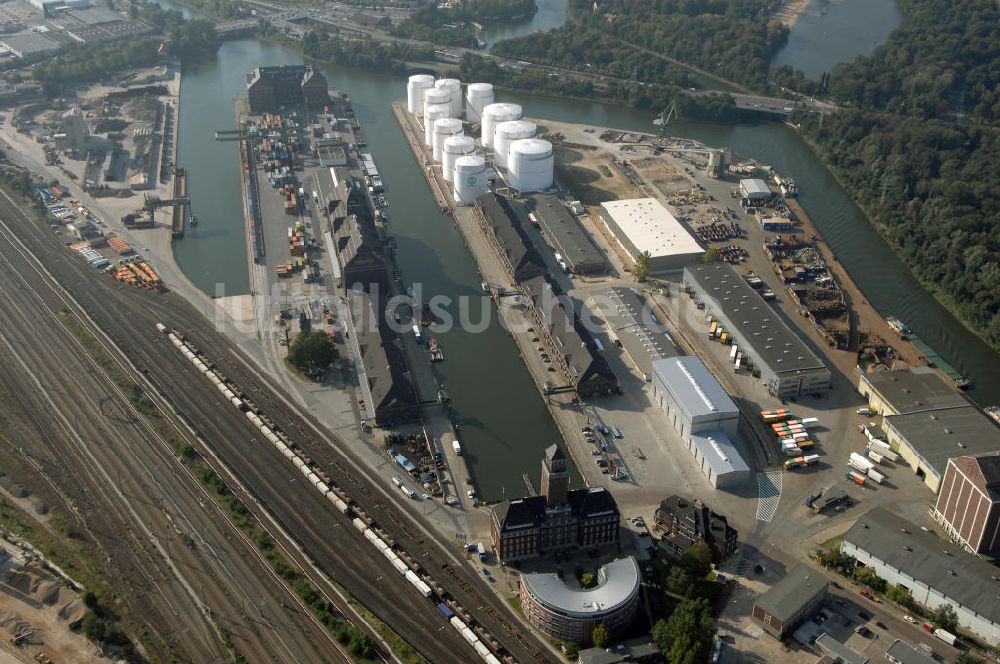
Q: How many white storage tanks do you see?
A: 11